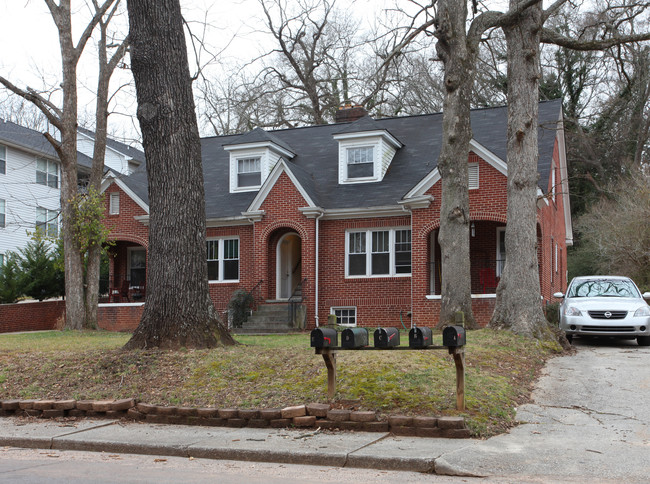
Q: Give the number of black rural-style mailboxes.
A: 5